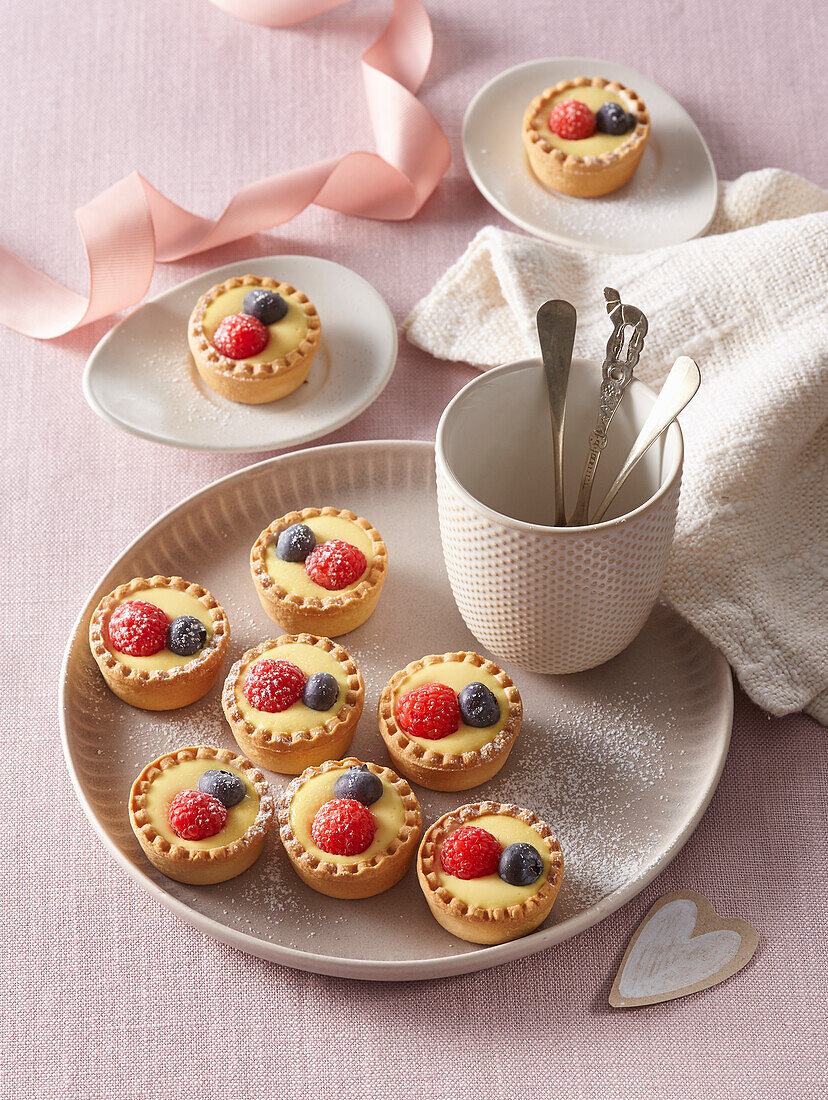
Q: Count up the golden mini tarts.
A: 9